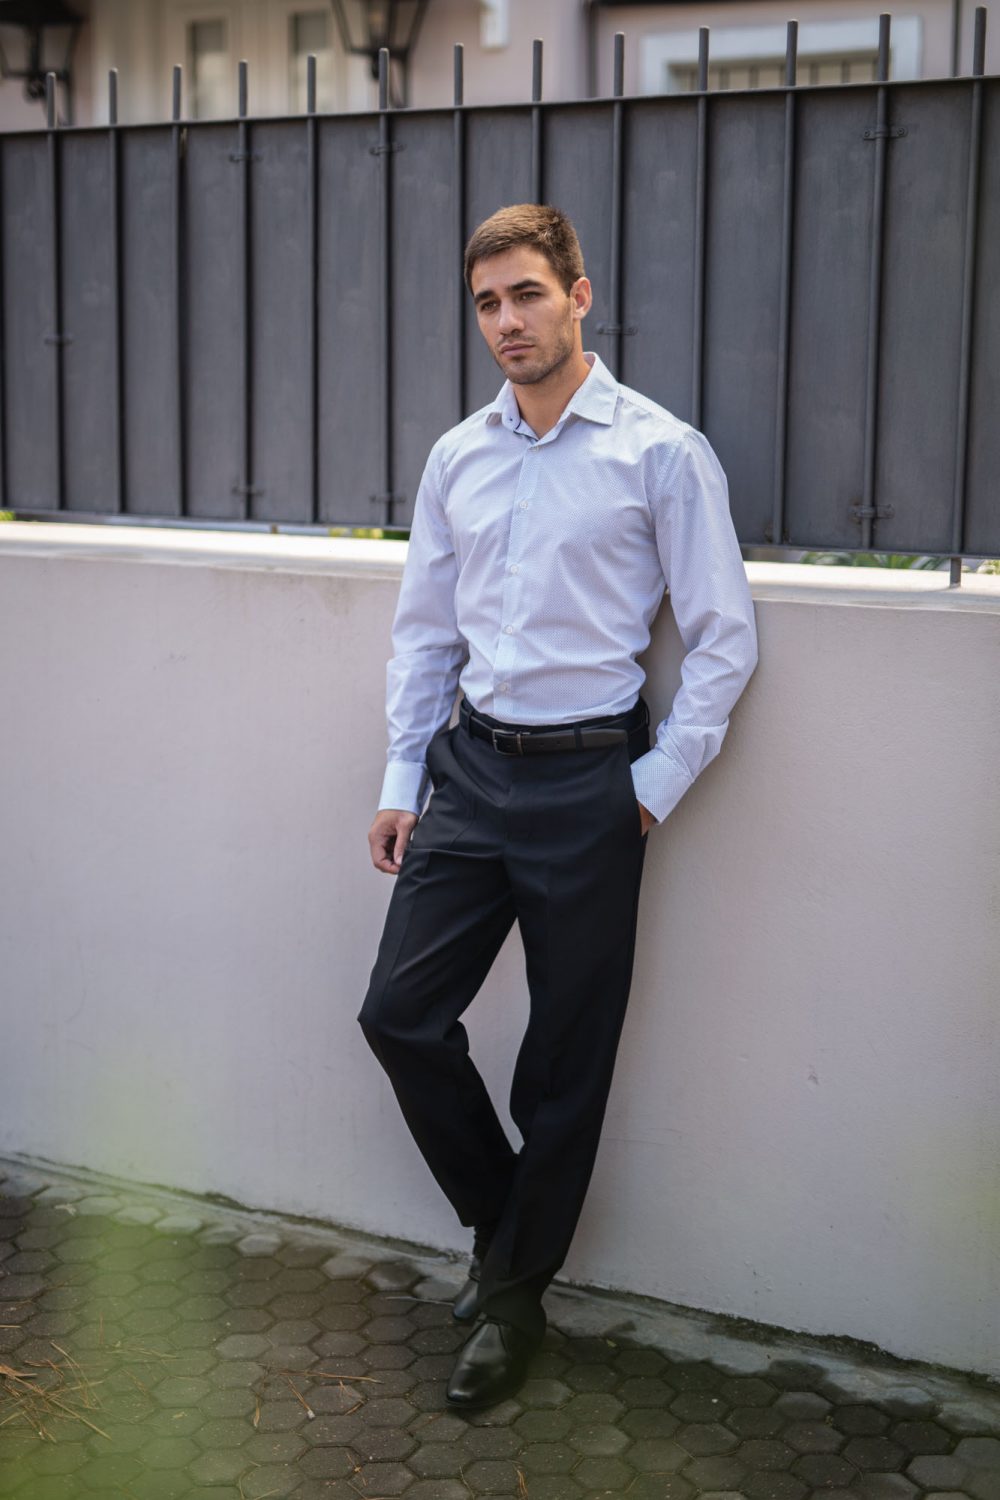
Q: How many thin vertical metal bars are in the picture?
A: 13